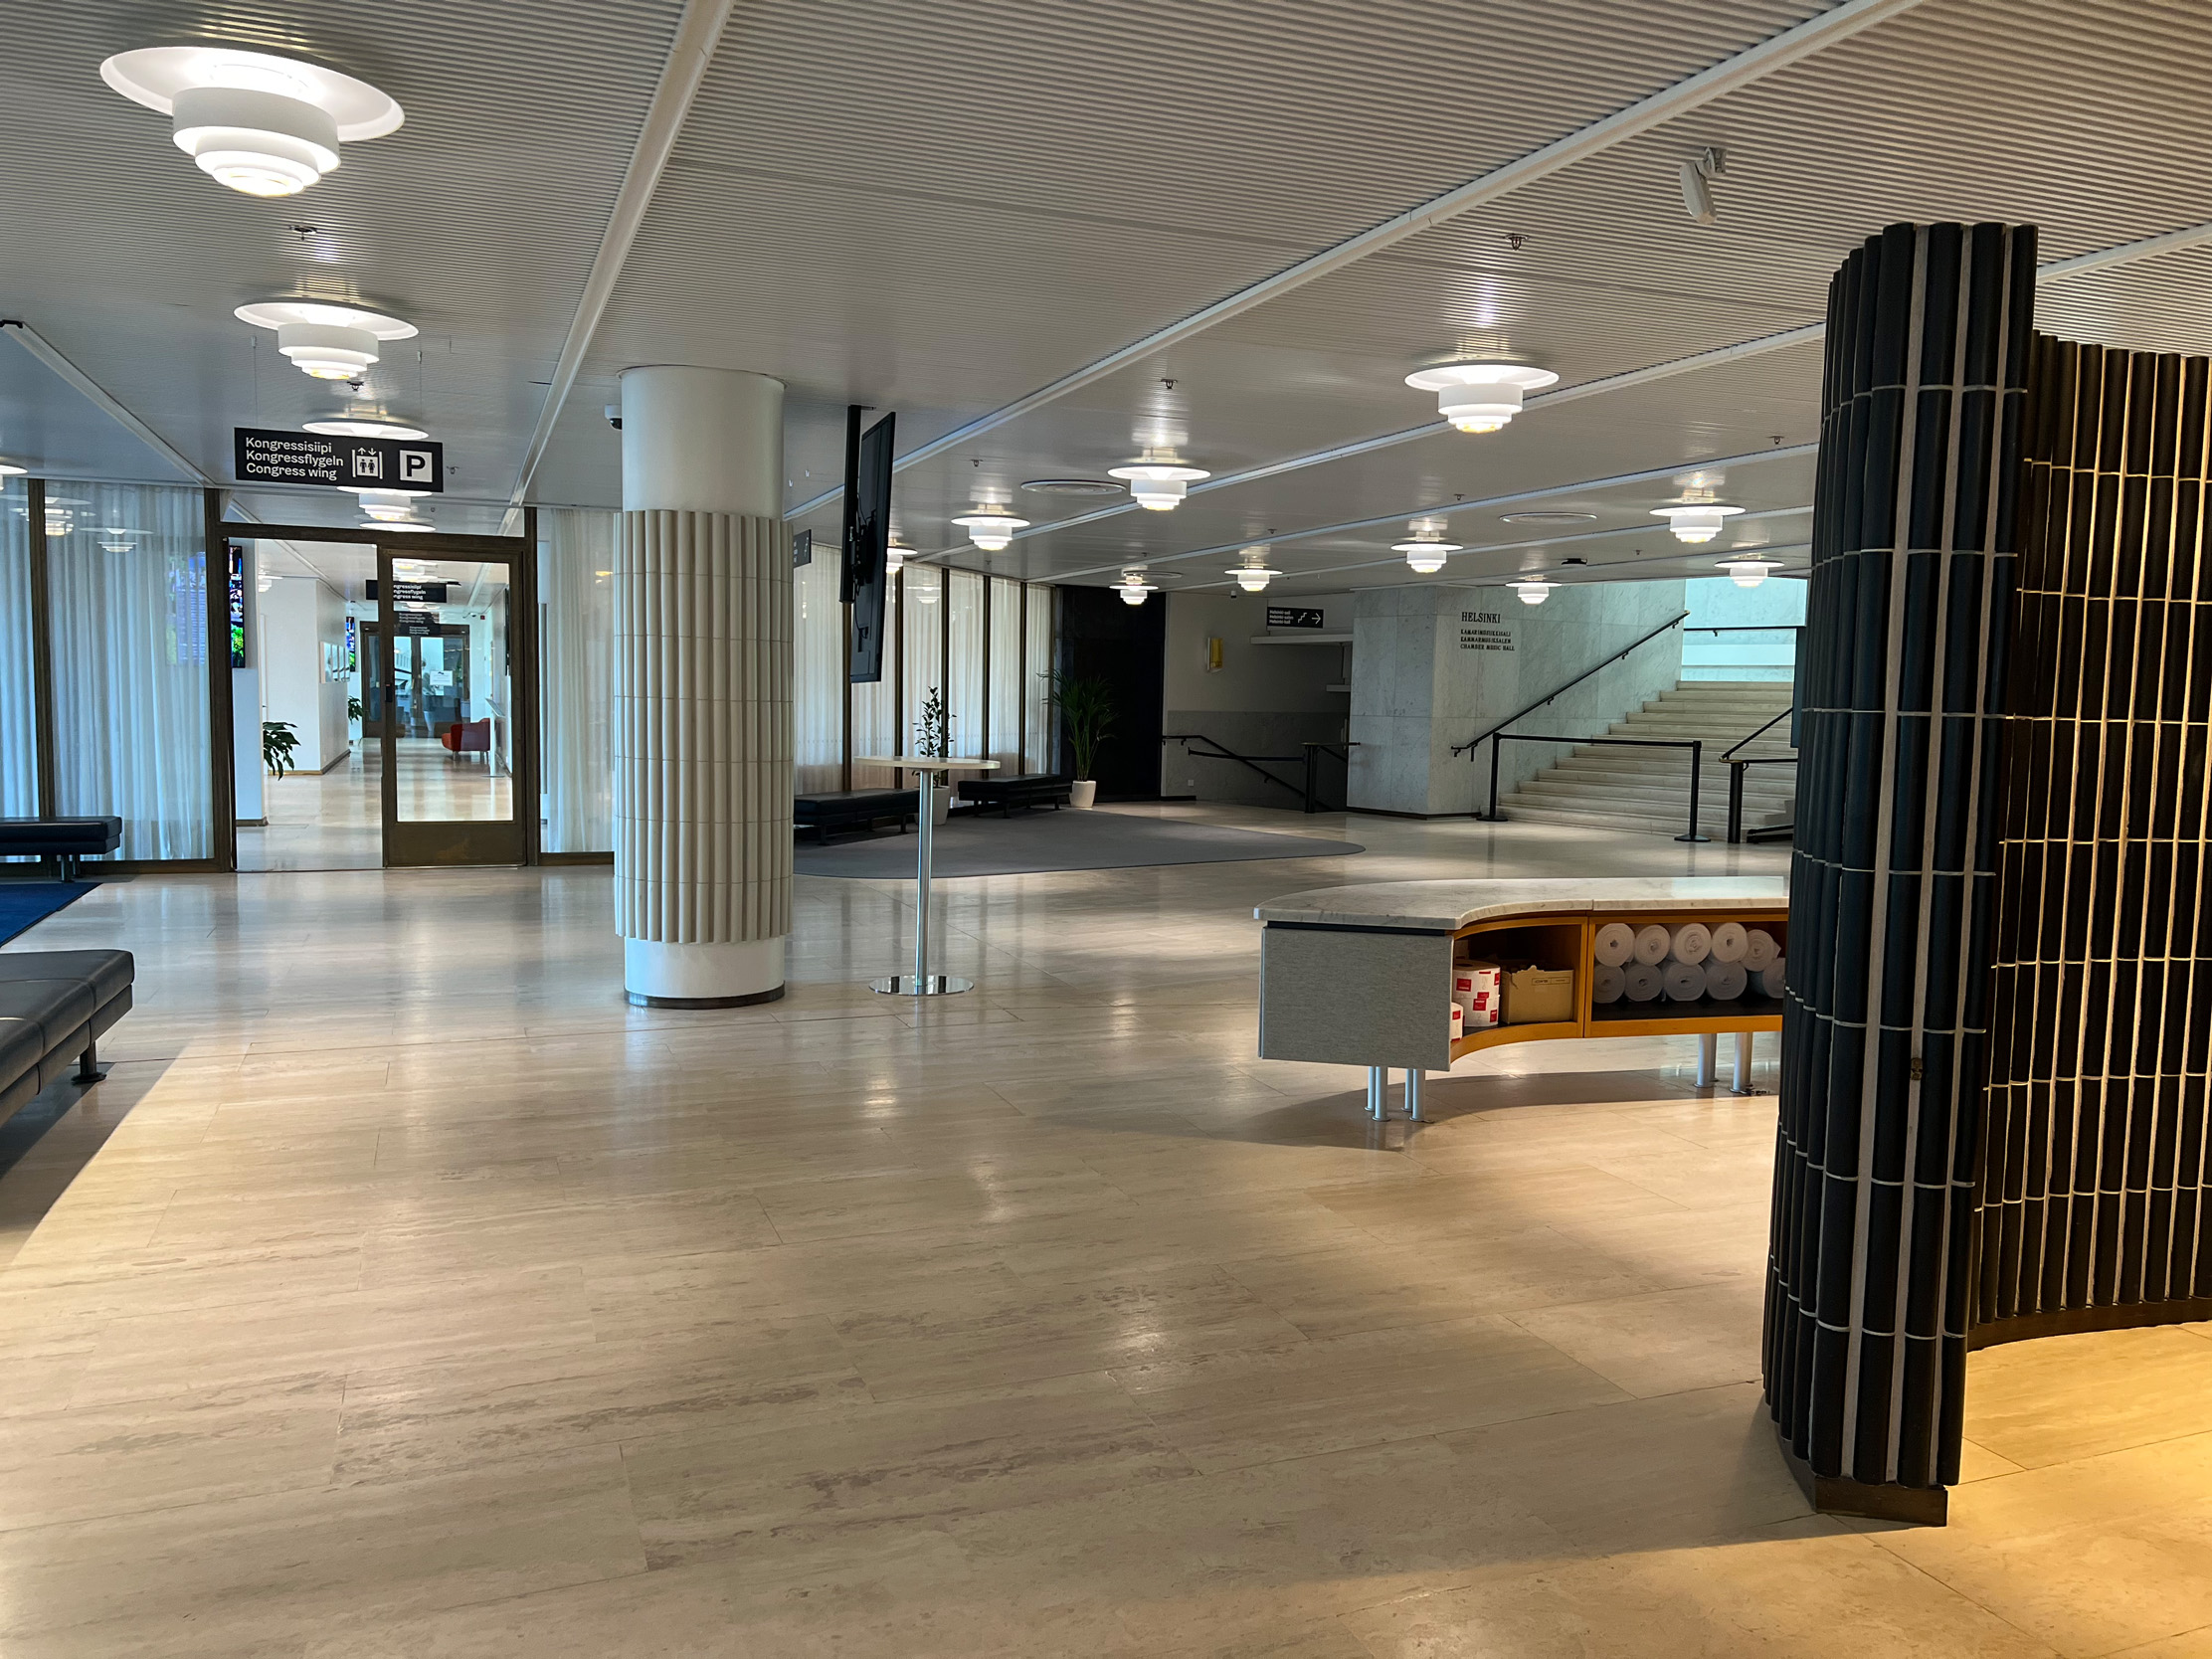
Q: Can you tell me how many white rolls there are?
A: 10